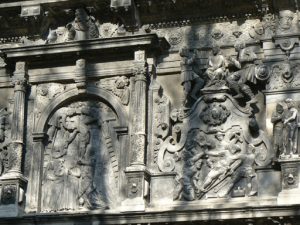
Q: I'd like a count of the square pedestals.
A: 3